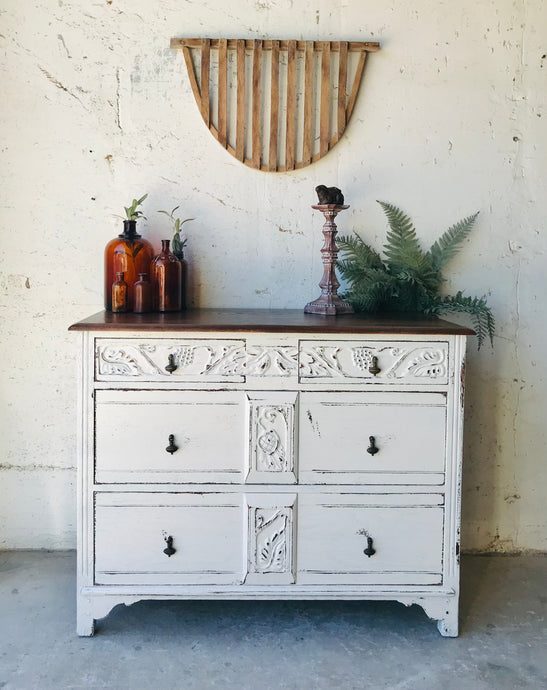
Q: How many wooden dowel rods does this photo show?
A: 9